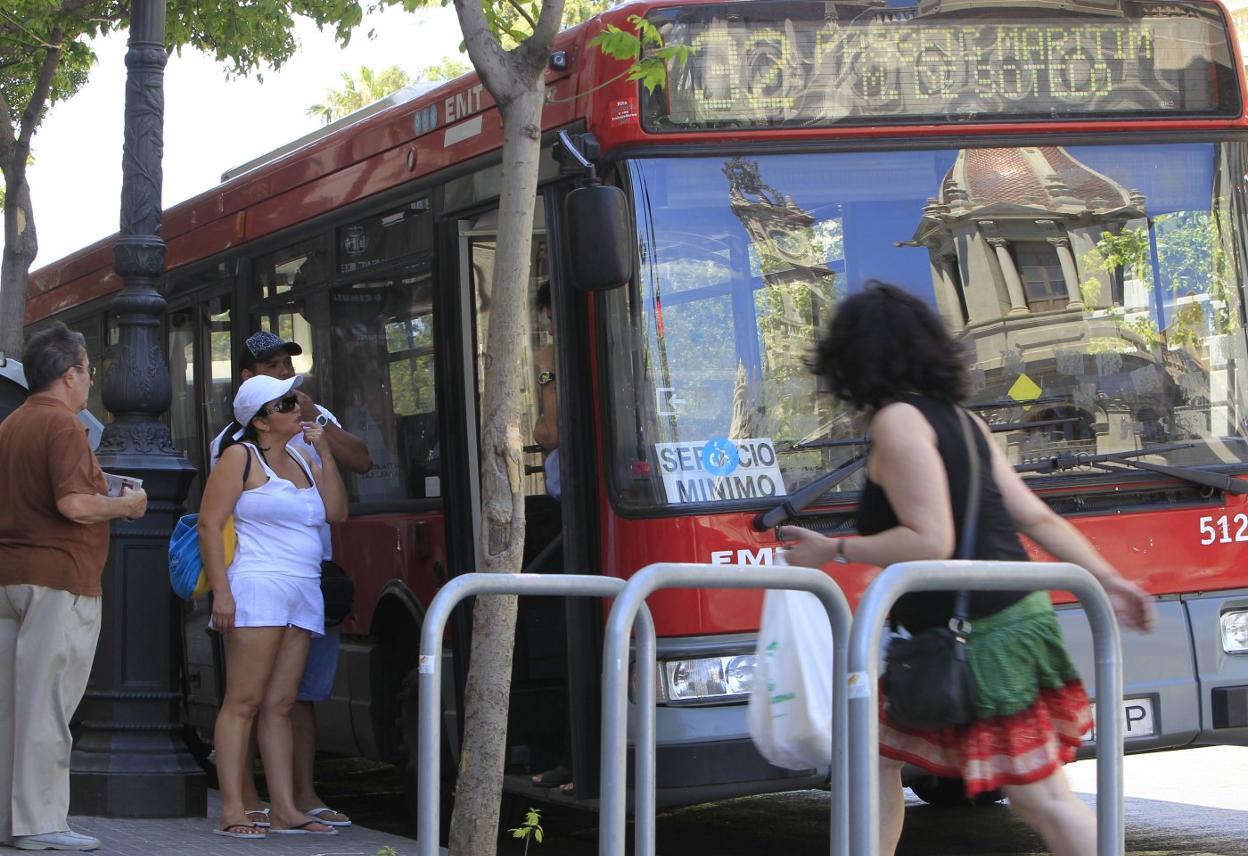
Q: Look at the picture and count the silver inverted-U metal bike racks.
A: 3